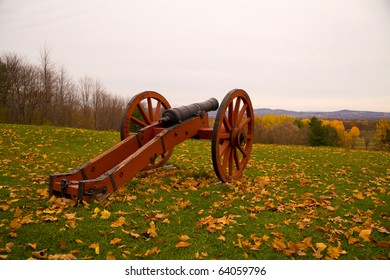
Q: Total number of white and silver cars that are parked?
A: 0